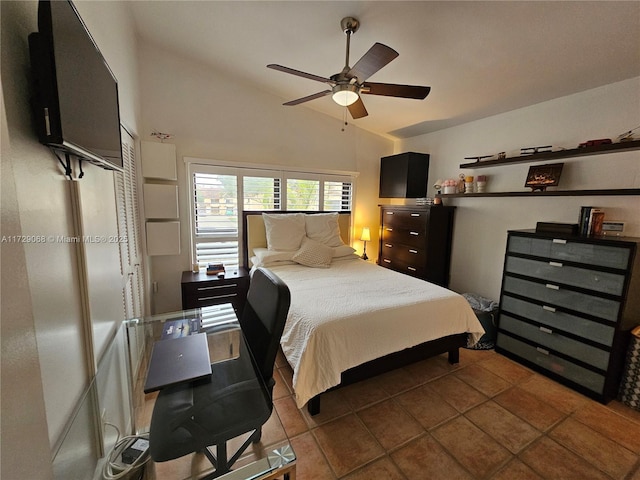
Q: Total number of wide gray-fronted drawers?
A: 6